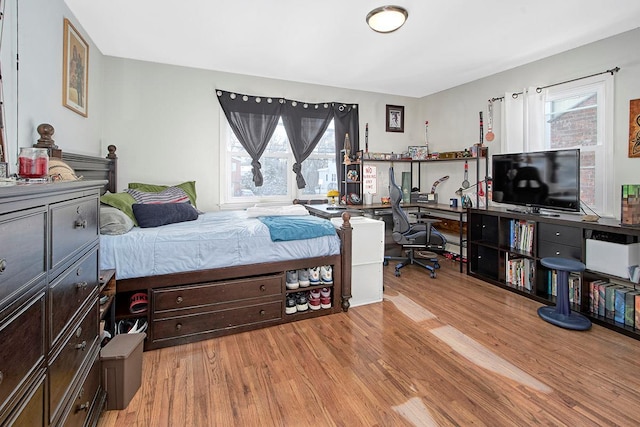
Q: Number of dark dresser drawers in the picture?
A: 7